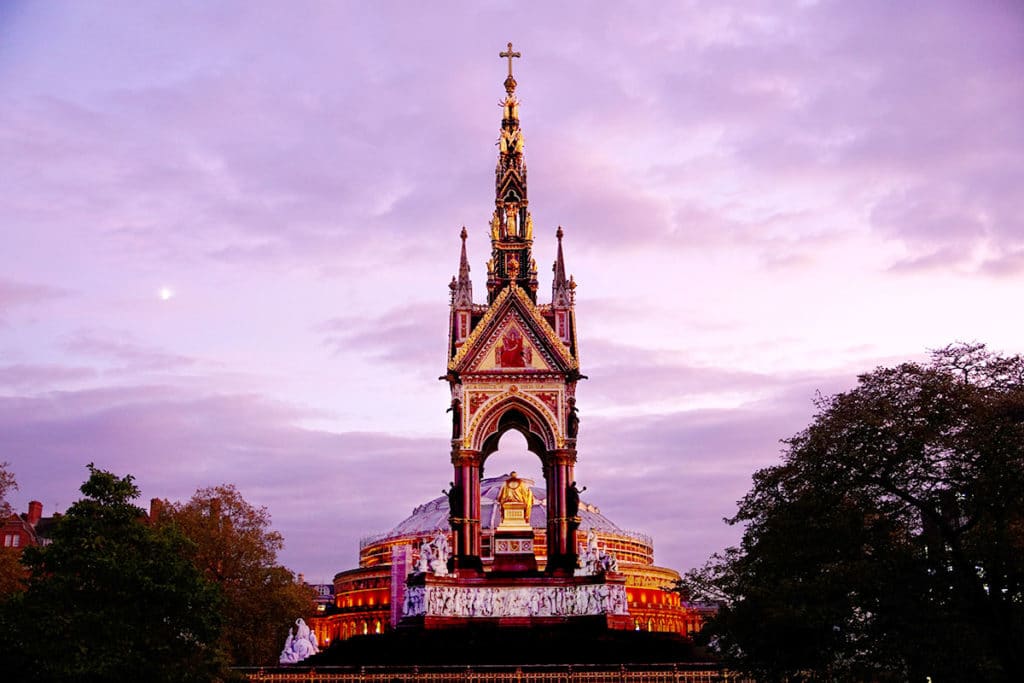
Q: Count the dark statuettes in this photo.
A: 4